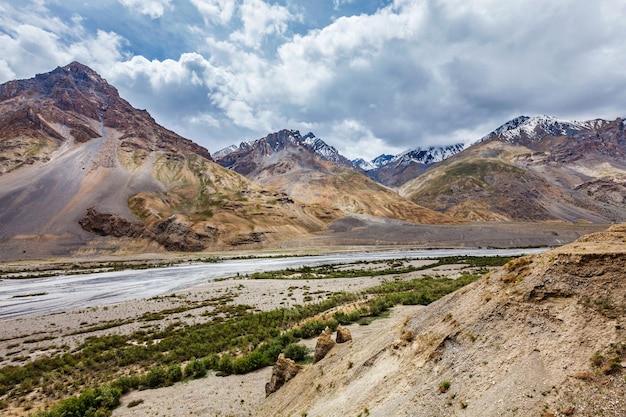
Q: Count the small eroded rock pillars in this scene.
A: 3